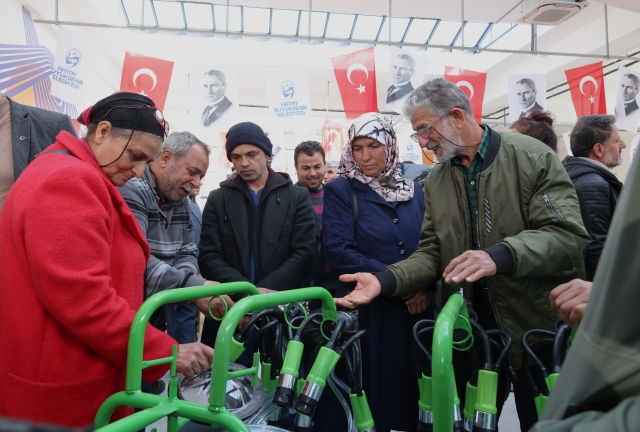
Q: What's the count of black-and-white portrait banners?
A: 4